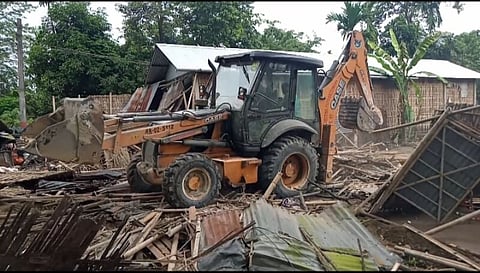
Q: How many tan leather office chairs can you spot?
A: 0